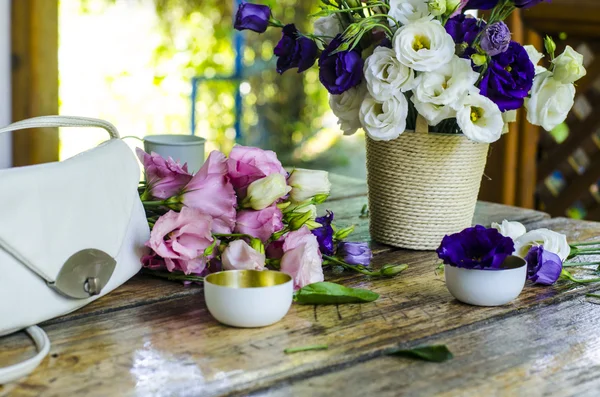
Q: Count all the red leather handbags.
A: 0